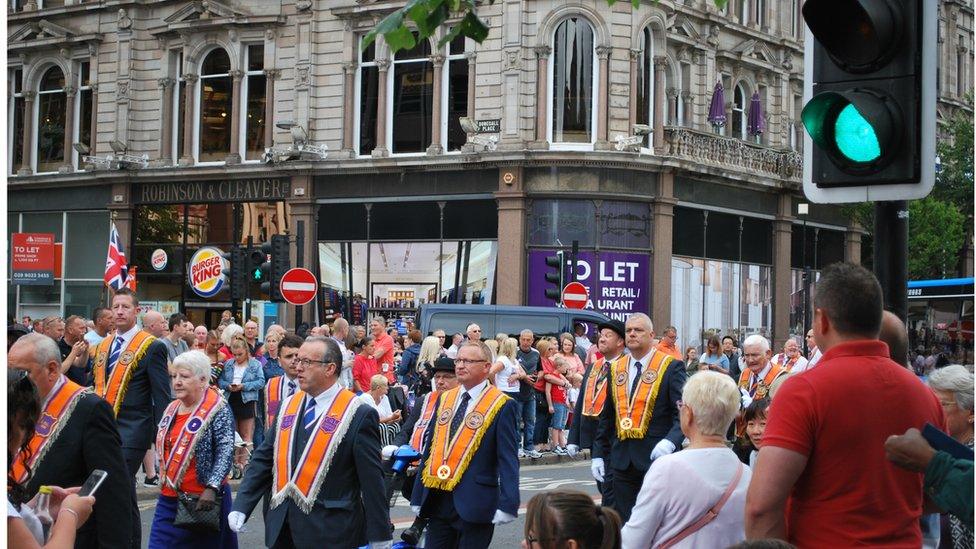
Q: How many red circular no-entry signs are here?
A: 2